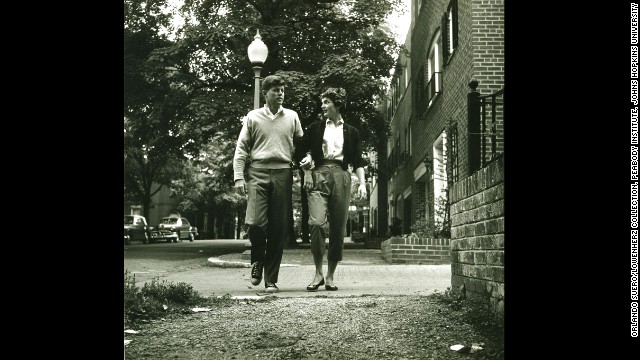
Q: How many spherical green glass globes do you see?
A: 0